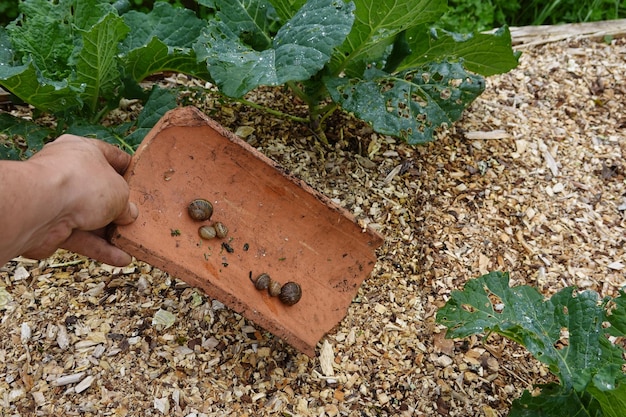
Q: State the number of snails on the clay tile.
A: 6